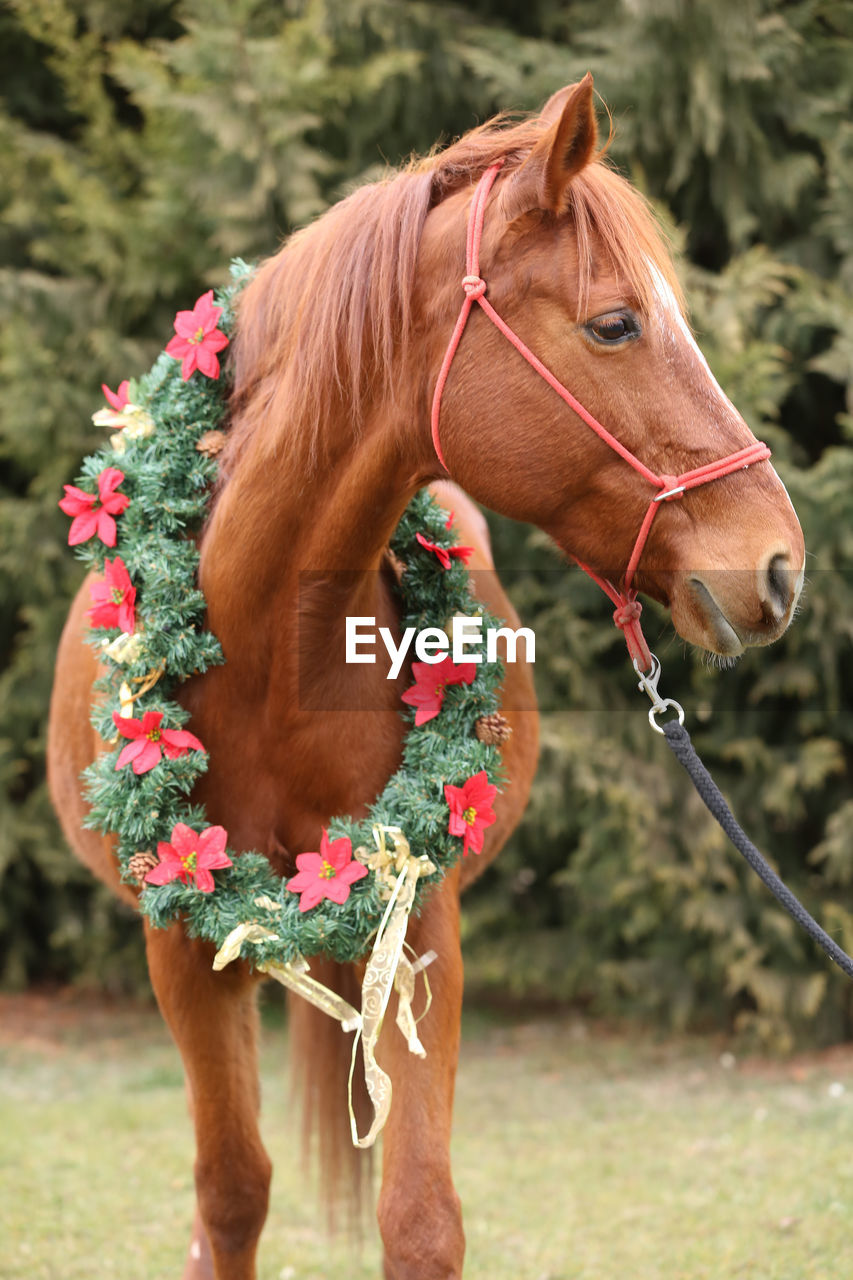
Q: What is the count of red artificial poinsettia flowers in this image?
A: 10